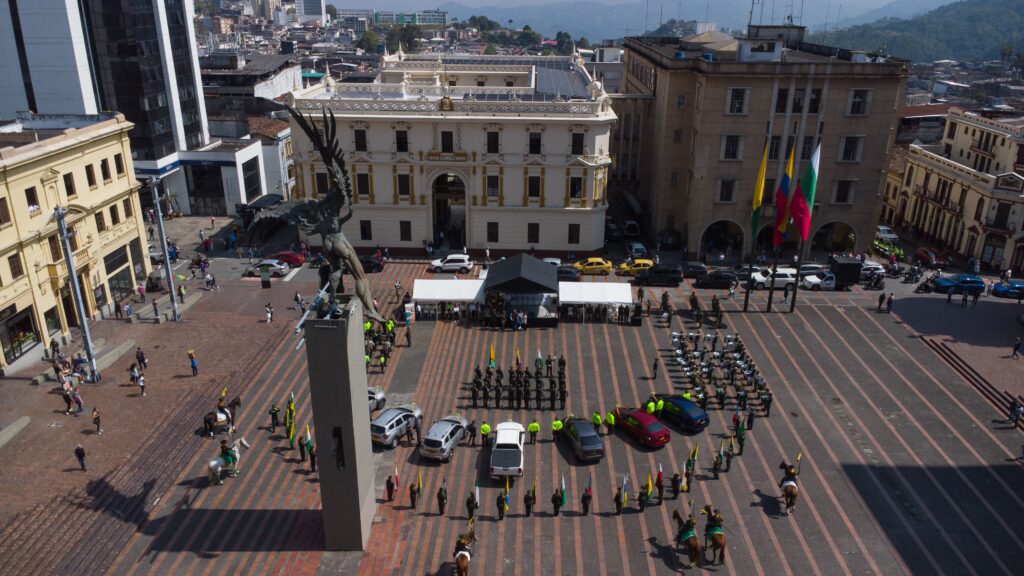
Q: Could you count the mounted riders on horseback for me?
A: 6